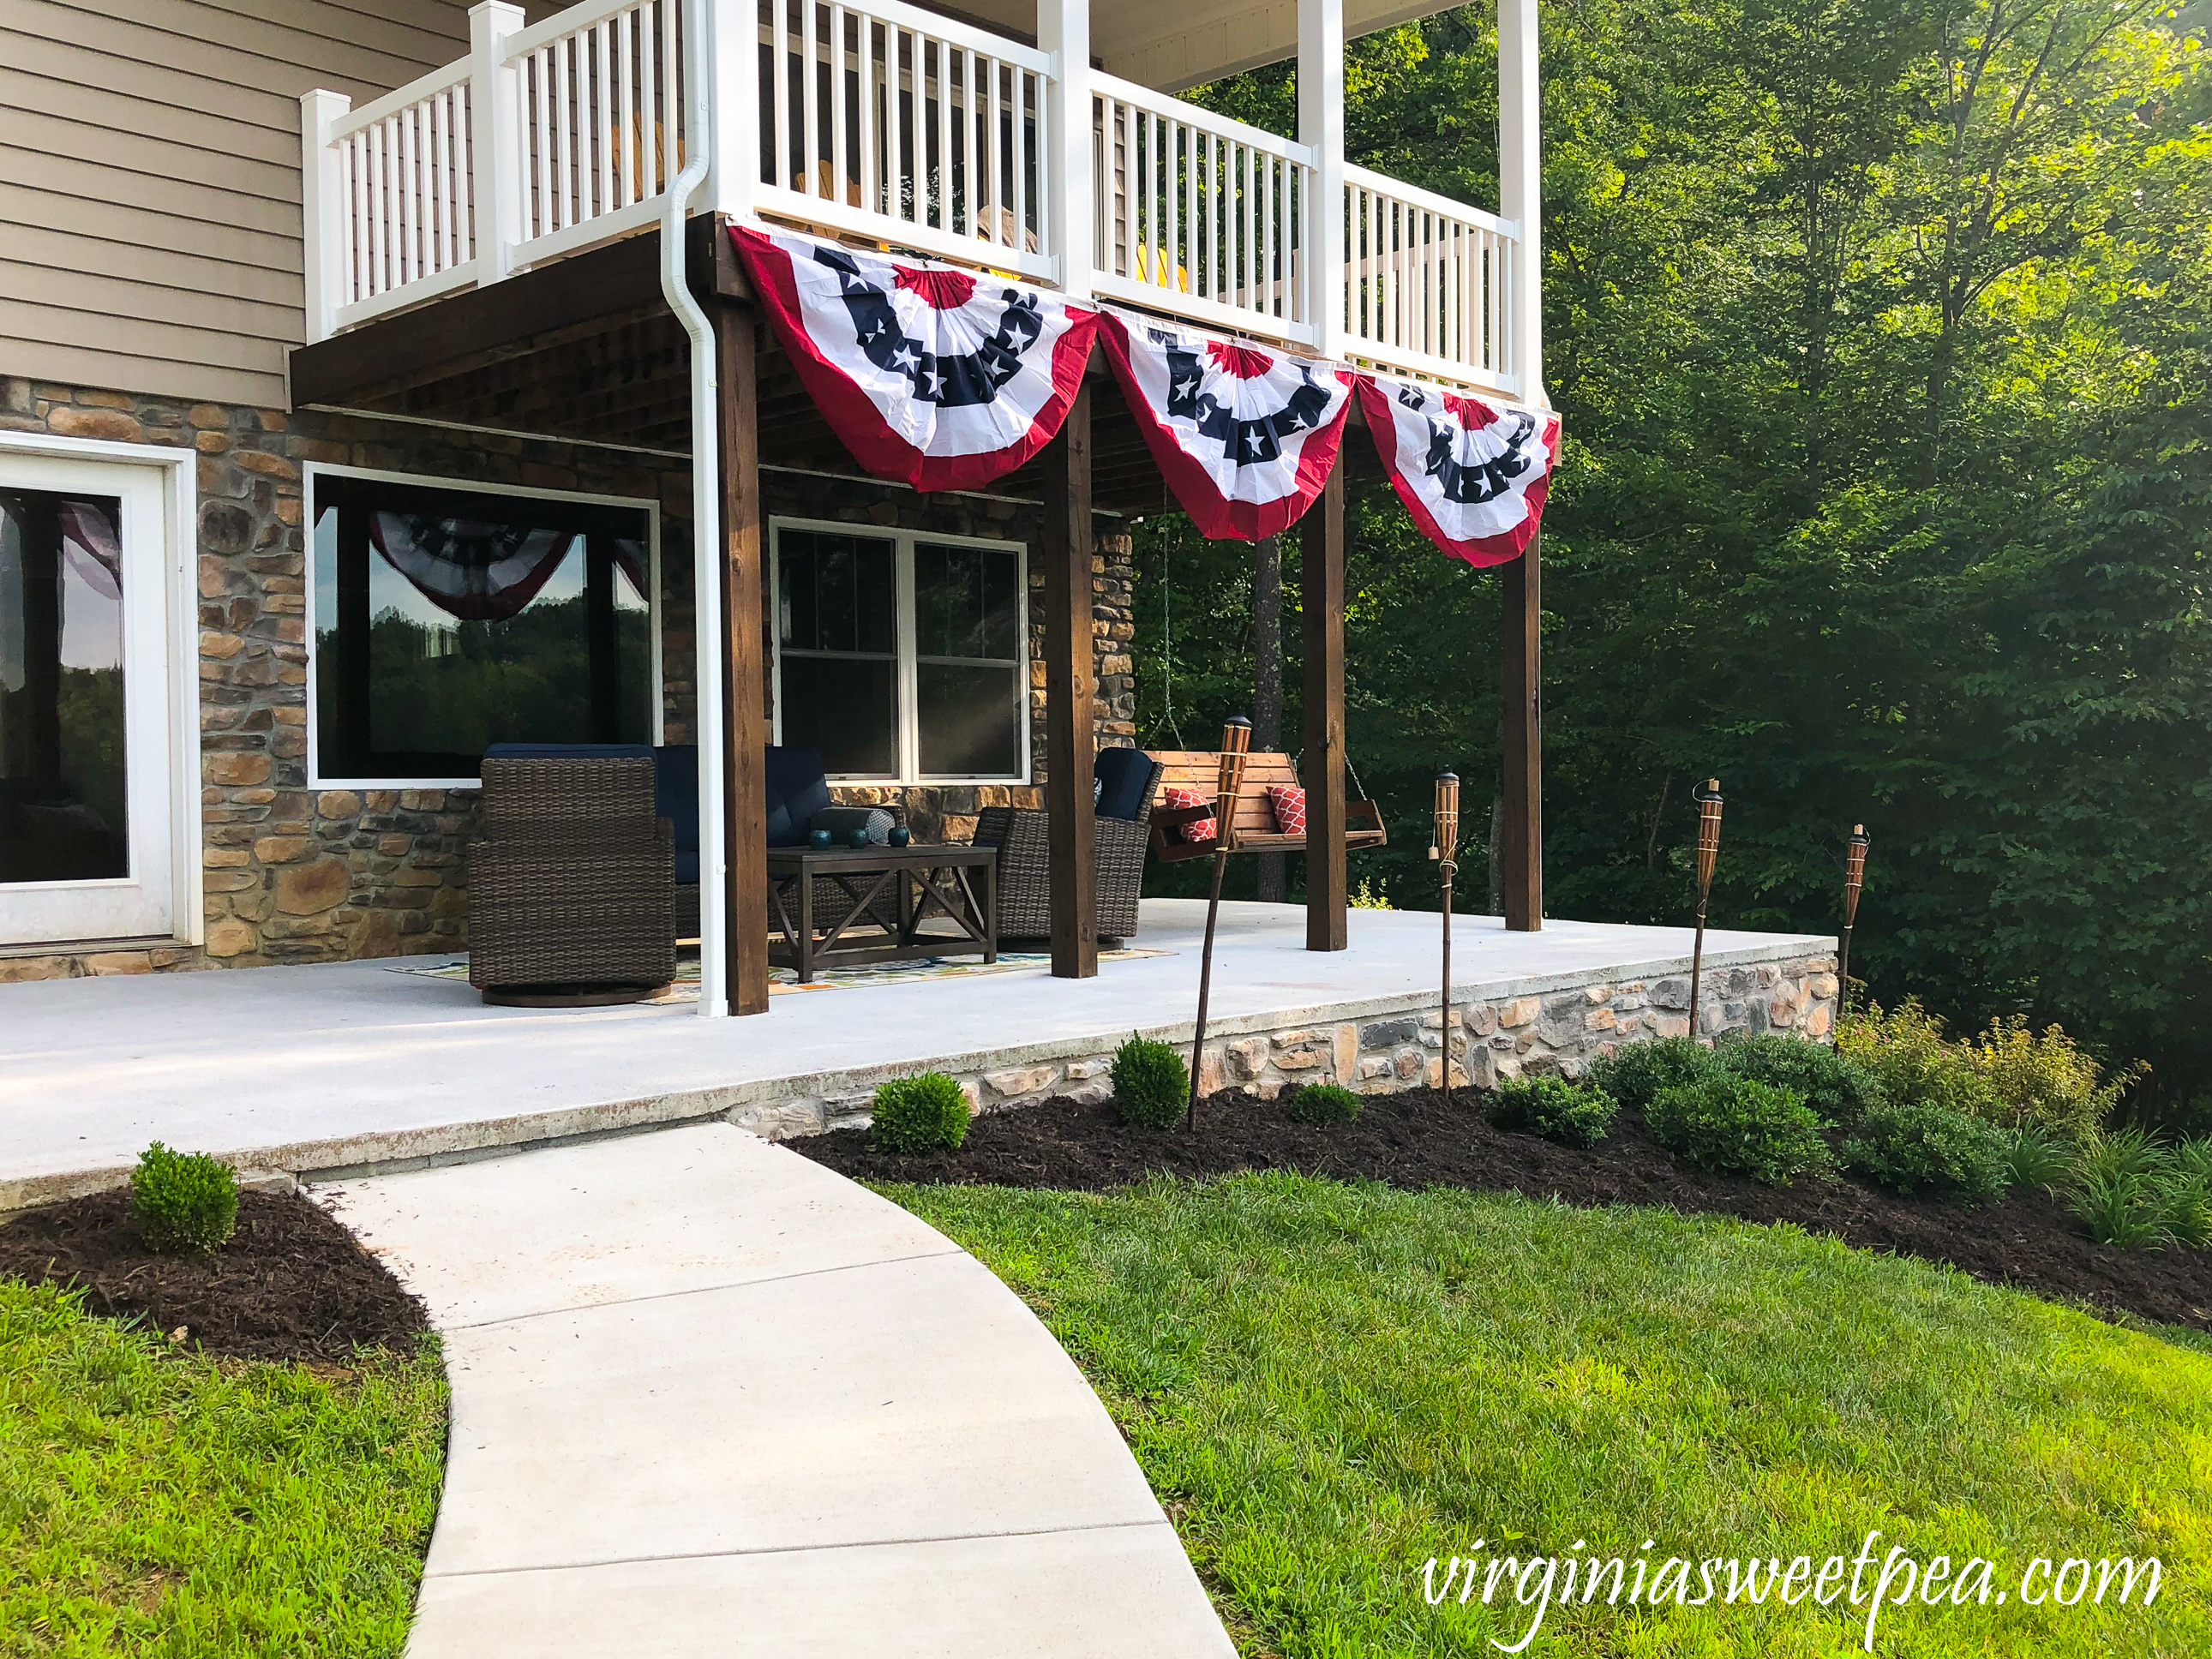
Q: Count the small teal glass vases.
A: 3